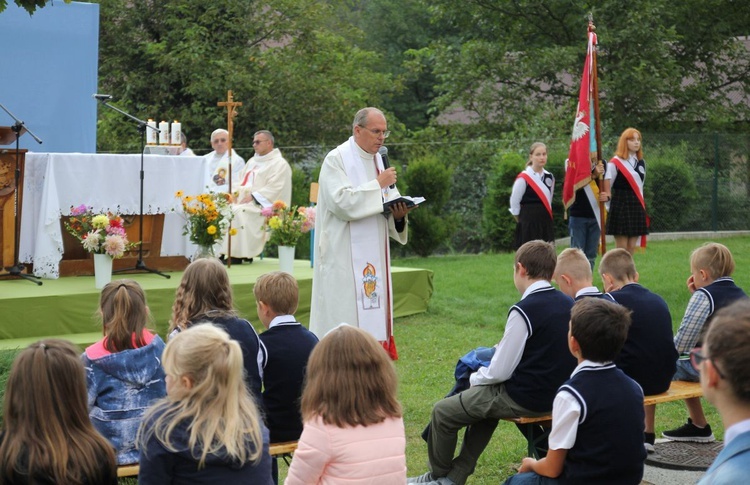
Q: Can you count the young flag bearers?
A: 3